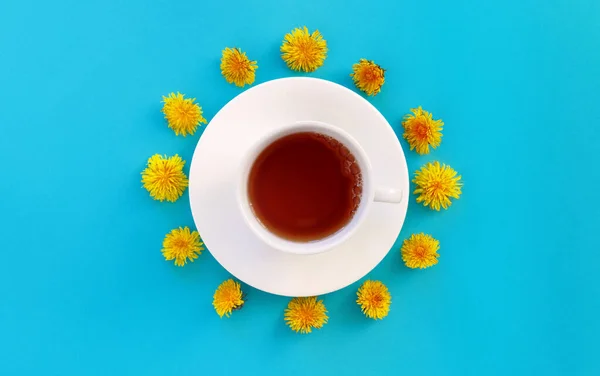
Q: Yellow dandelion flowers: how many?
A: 12